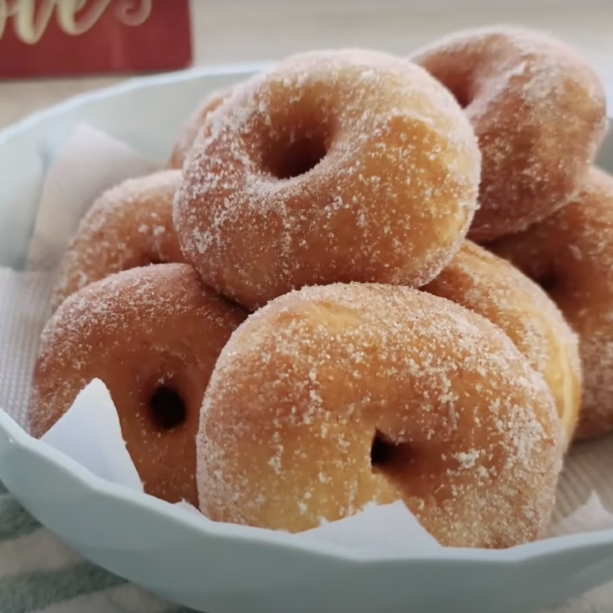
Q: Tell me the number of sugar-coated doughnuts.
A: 8